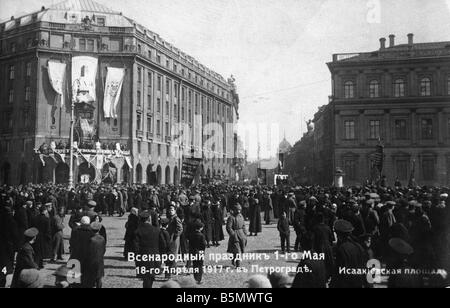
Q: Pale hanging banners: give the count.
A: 3